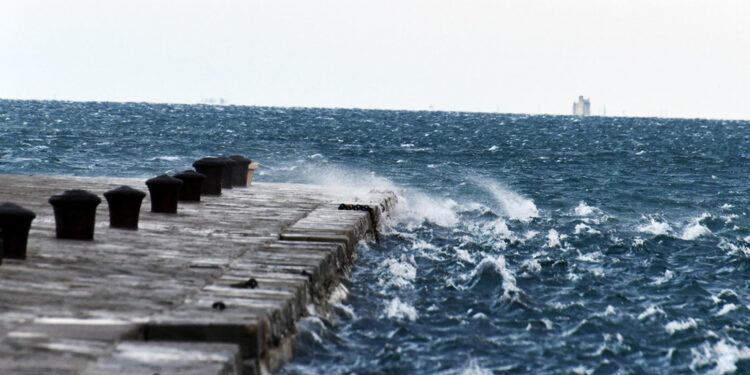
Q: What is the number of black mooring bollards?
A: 8